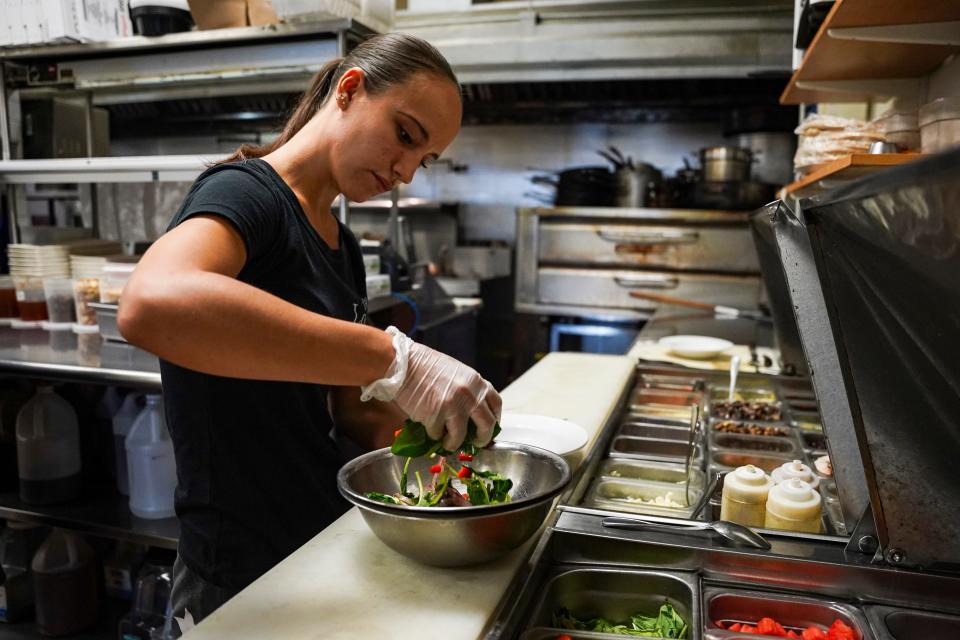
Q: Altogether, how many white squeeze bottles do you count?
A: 3